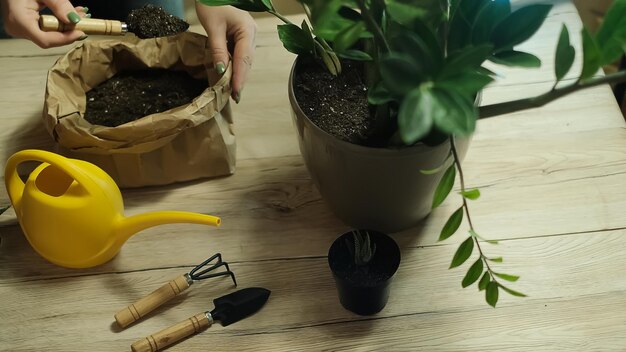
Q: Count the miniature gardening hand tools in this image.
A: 3